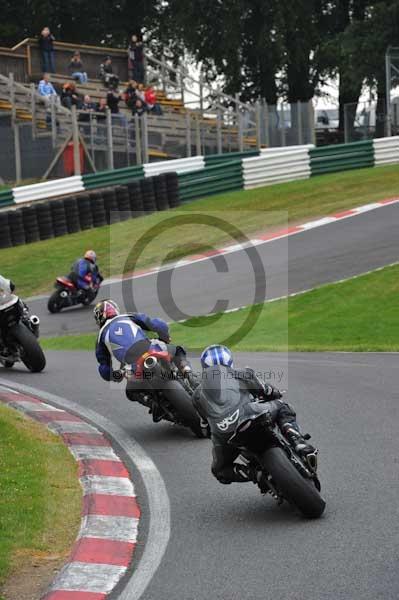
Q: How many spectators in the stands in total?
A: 13